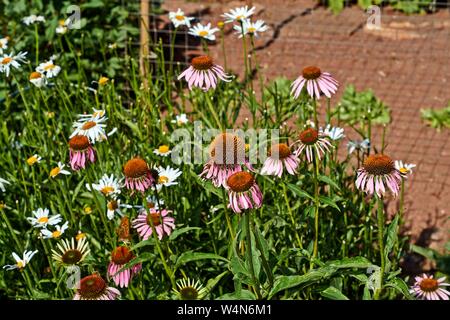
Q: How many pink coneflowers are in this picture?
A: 13